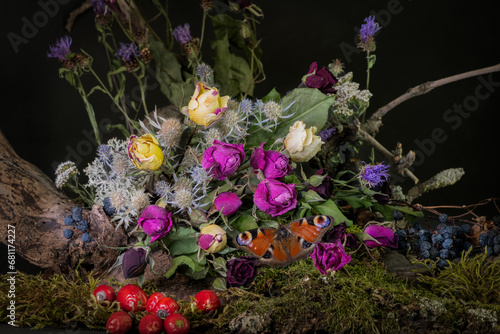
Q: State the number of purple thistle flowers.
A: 6